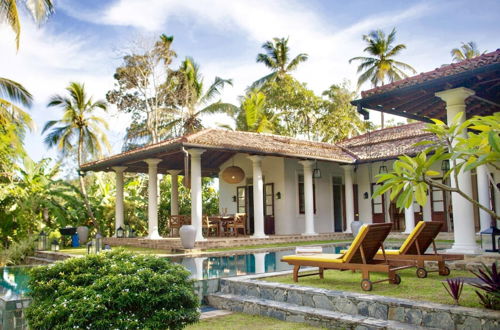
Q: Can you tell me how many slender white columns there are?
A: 10